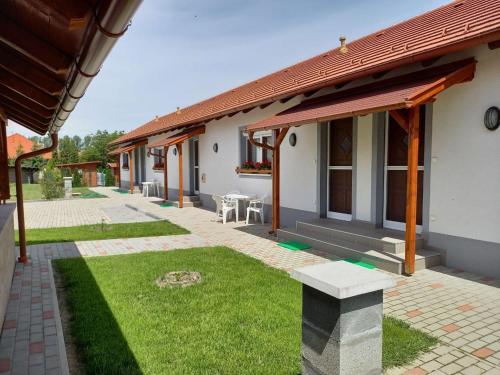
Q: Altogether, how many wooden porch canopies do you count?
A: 3